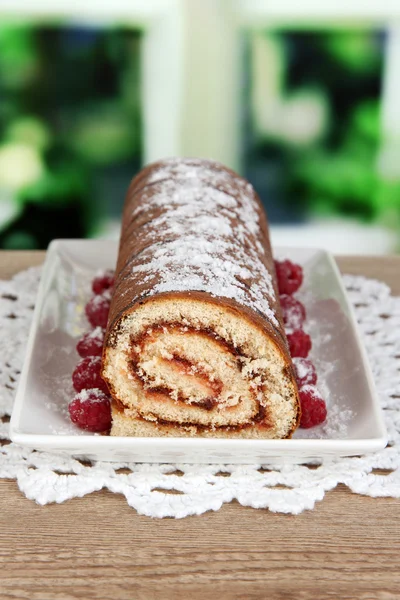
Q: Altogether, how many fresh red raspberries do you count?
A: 10